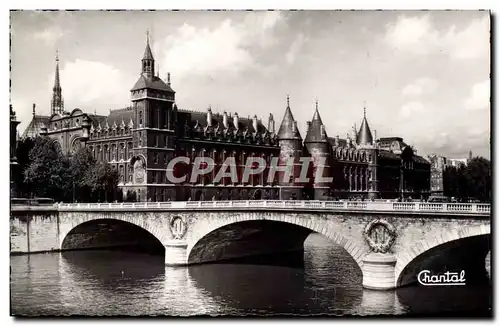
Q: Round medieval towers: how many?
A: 3